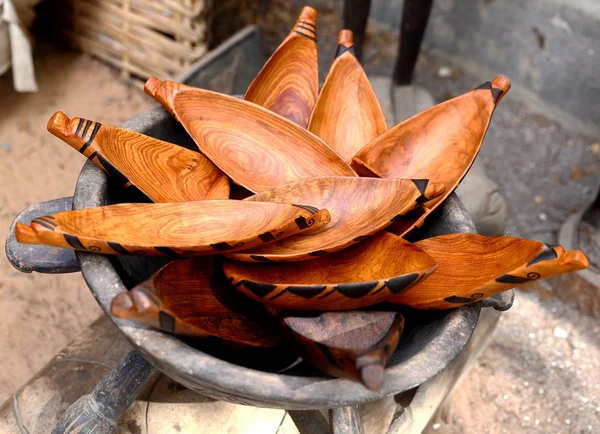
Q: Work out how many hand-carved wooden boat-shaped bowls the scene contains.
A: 11